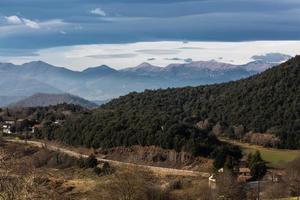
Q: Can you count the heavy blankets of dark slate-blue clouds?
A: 1